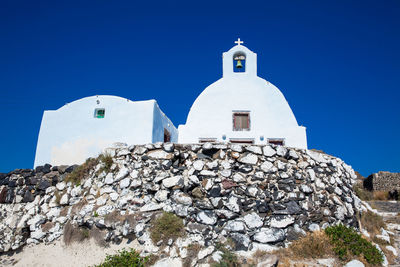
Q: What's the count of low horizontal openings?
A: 3